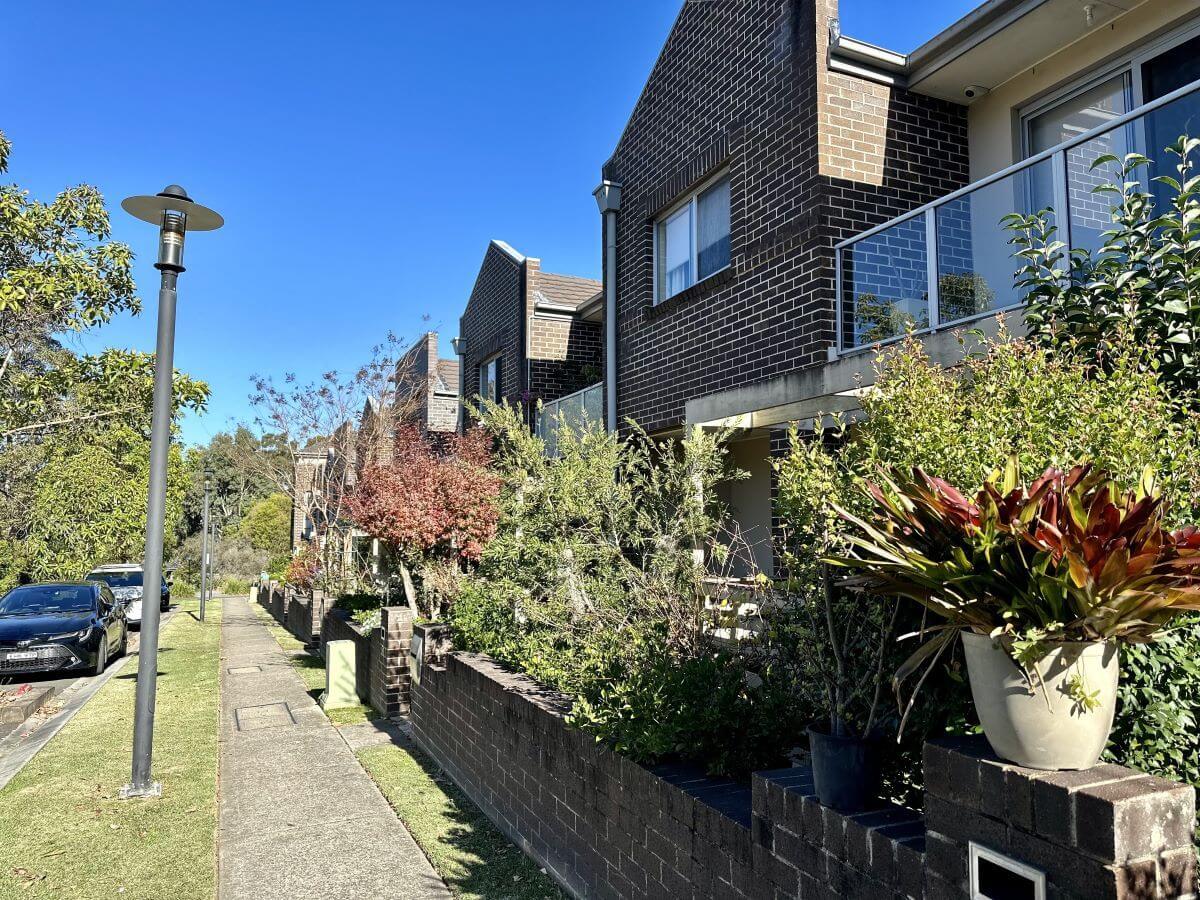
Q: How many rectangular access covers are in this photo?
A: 2